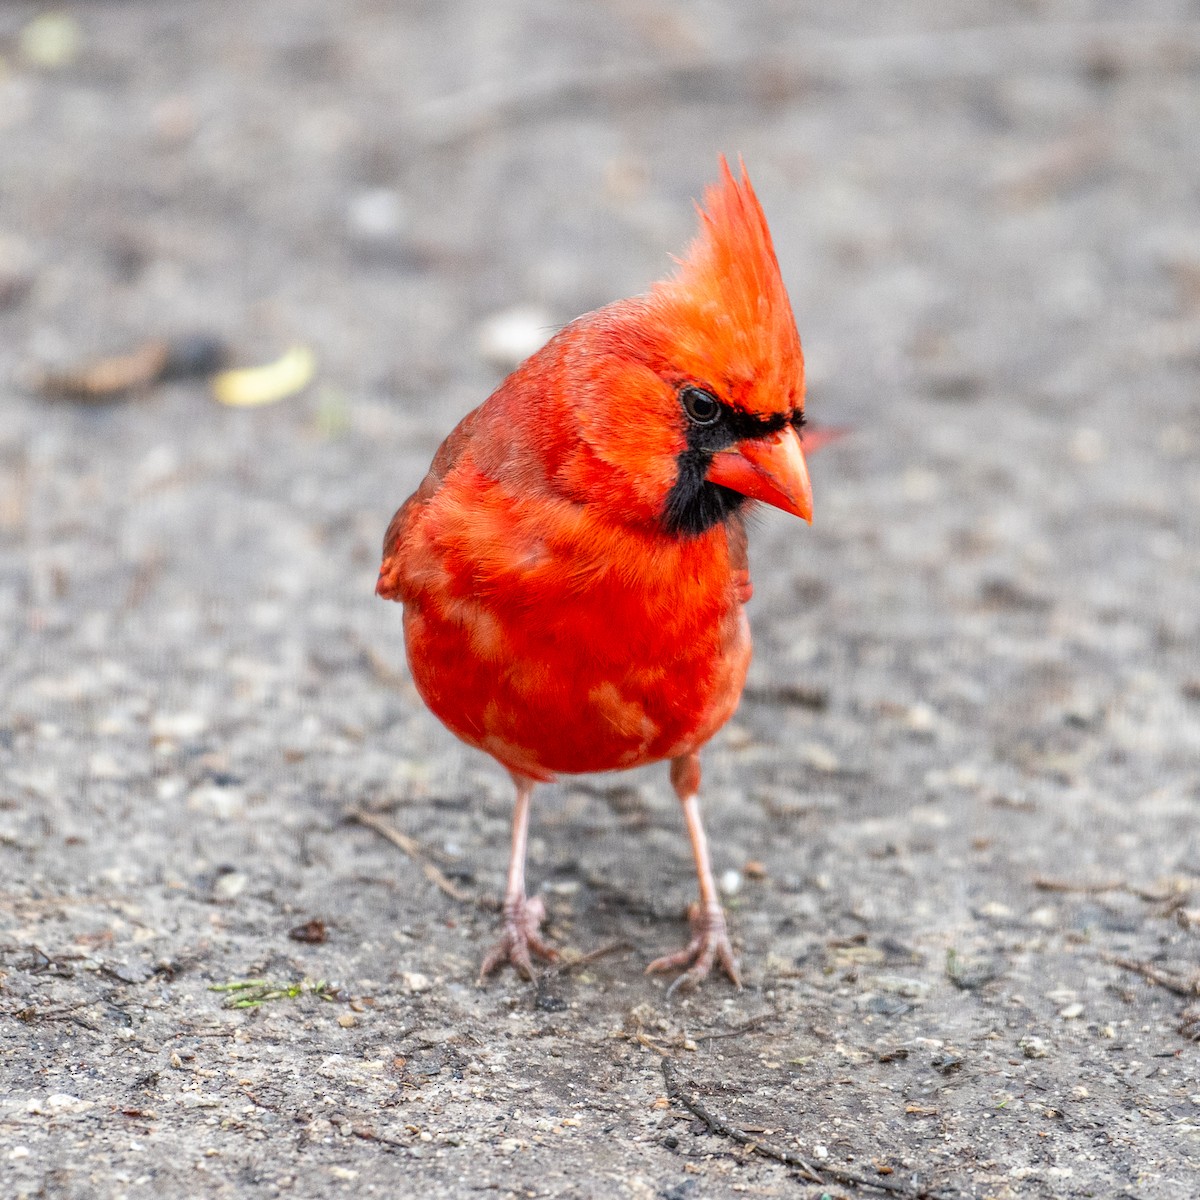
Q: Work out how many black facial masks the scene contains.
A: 1